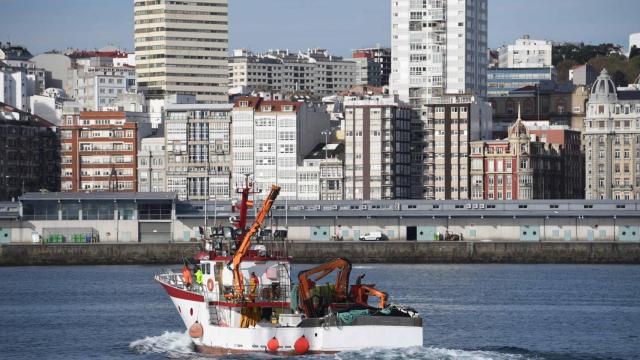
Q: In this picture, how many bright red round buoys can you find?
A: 2